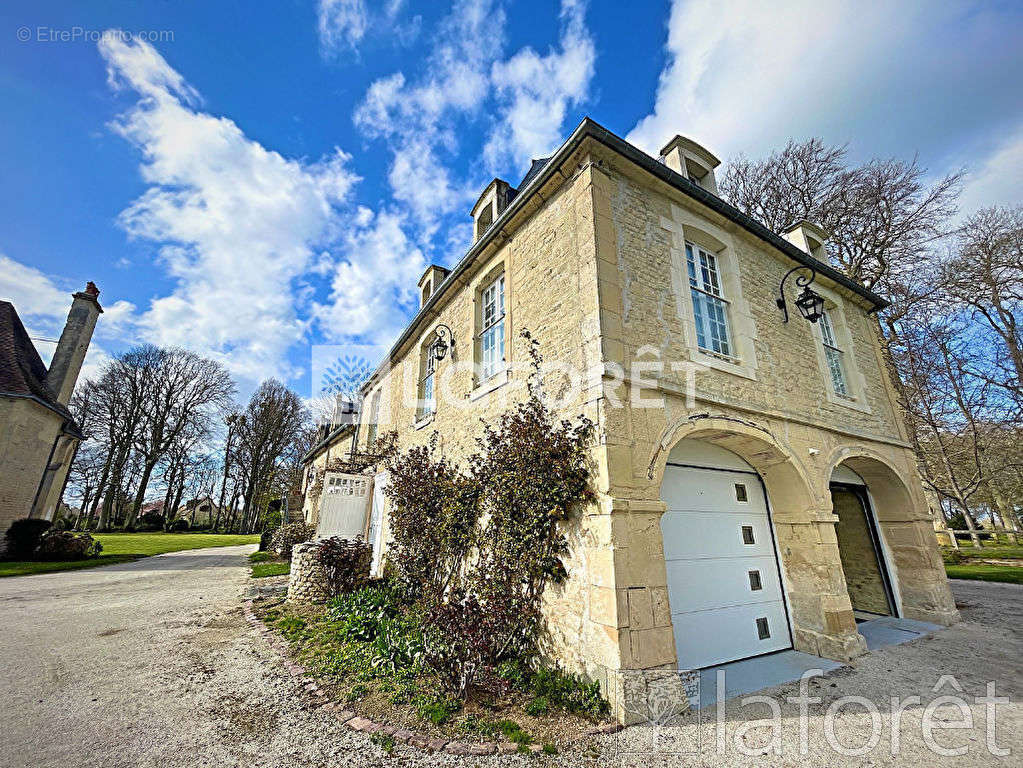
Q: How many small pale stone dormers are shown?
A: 4